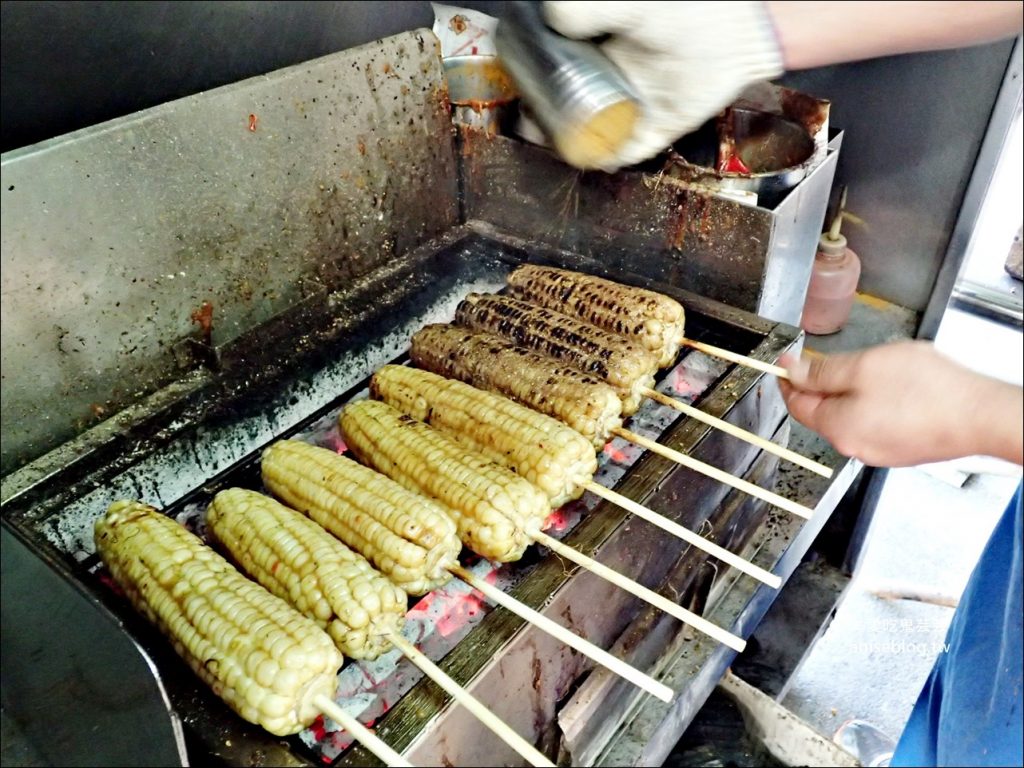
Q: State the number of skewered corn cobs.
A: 8